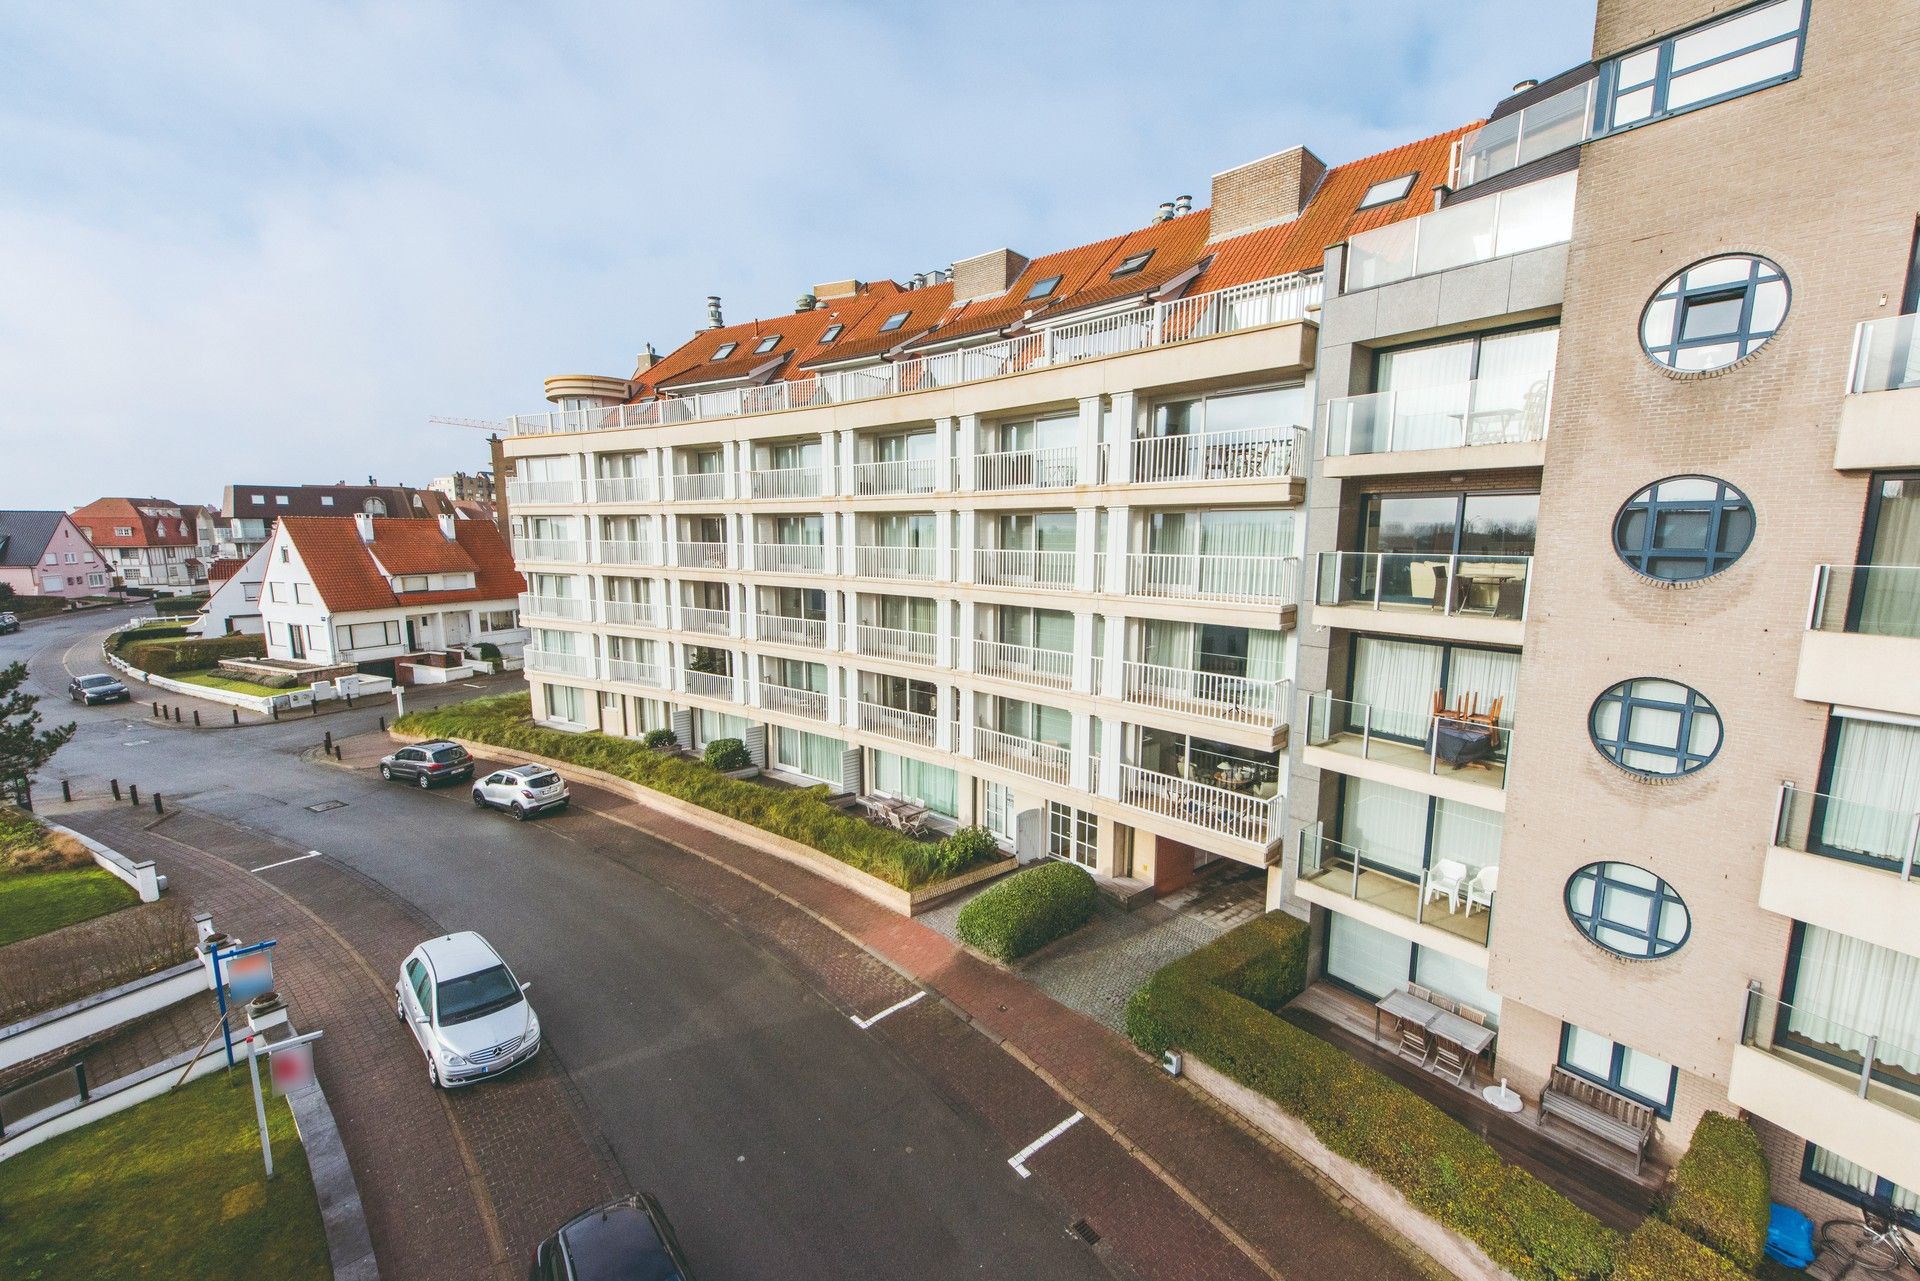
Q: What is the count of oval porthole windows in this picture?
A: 4